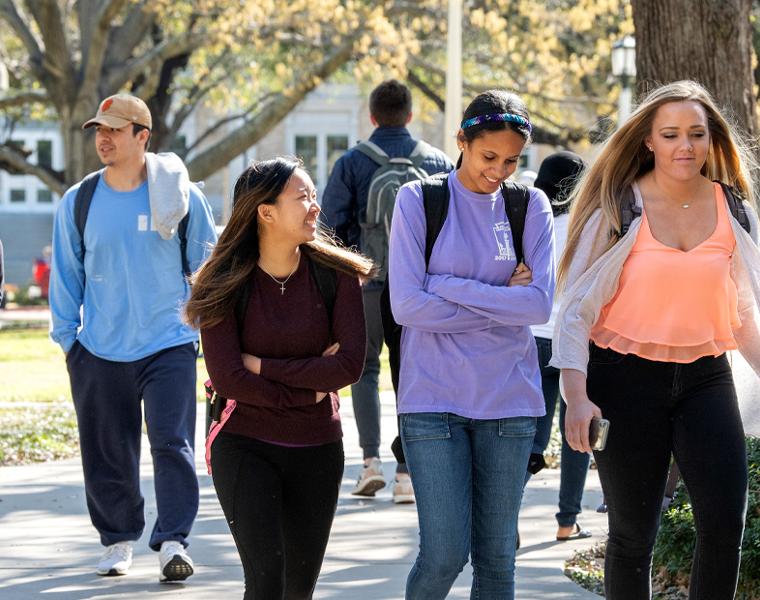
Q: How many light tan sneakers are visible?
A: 2